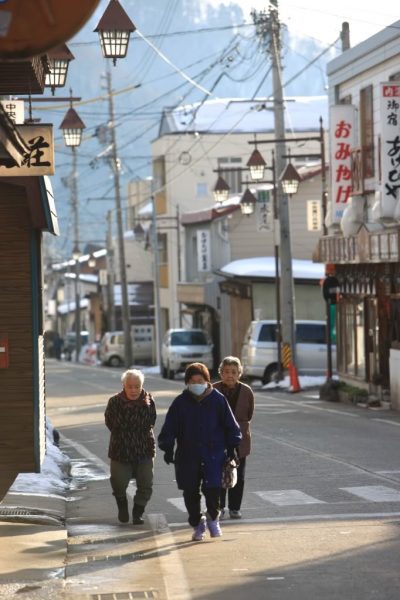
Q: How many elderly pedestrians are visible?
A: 3